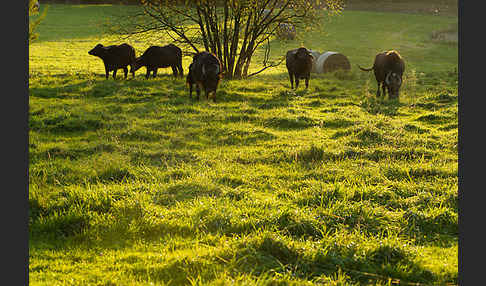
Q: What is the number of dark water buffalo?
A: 5